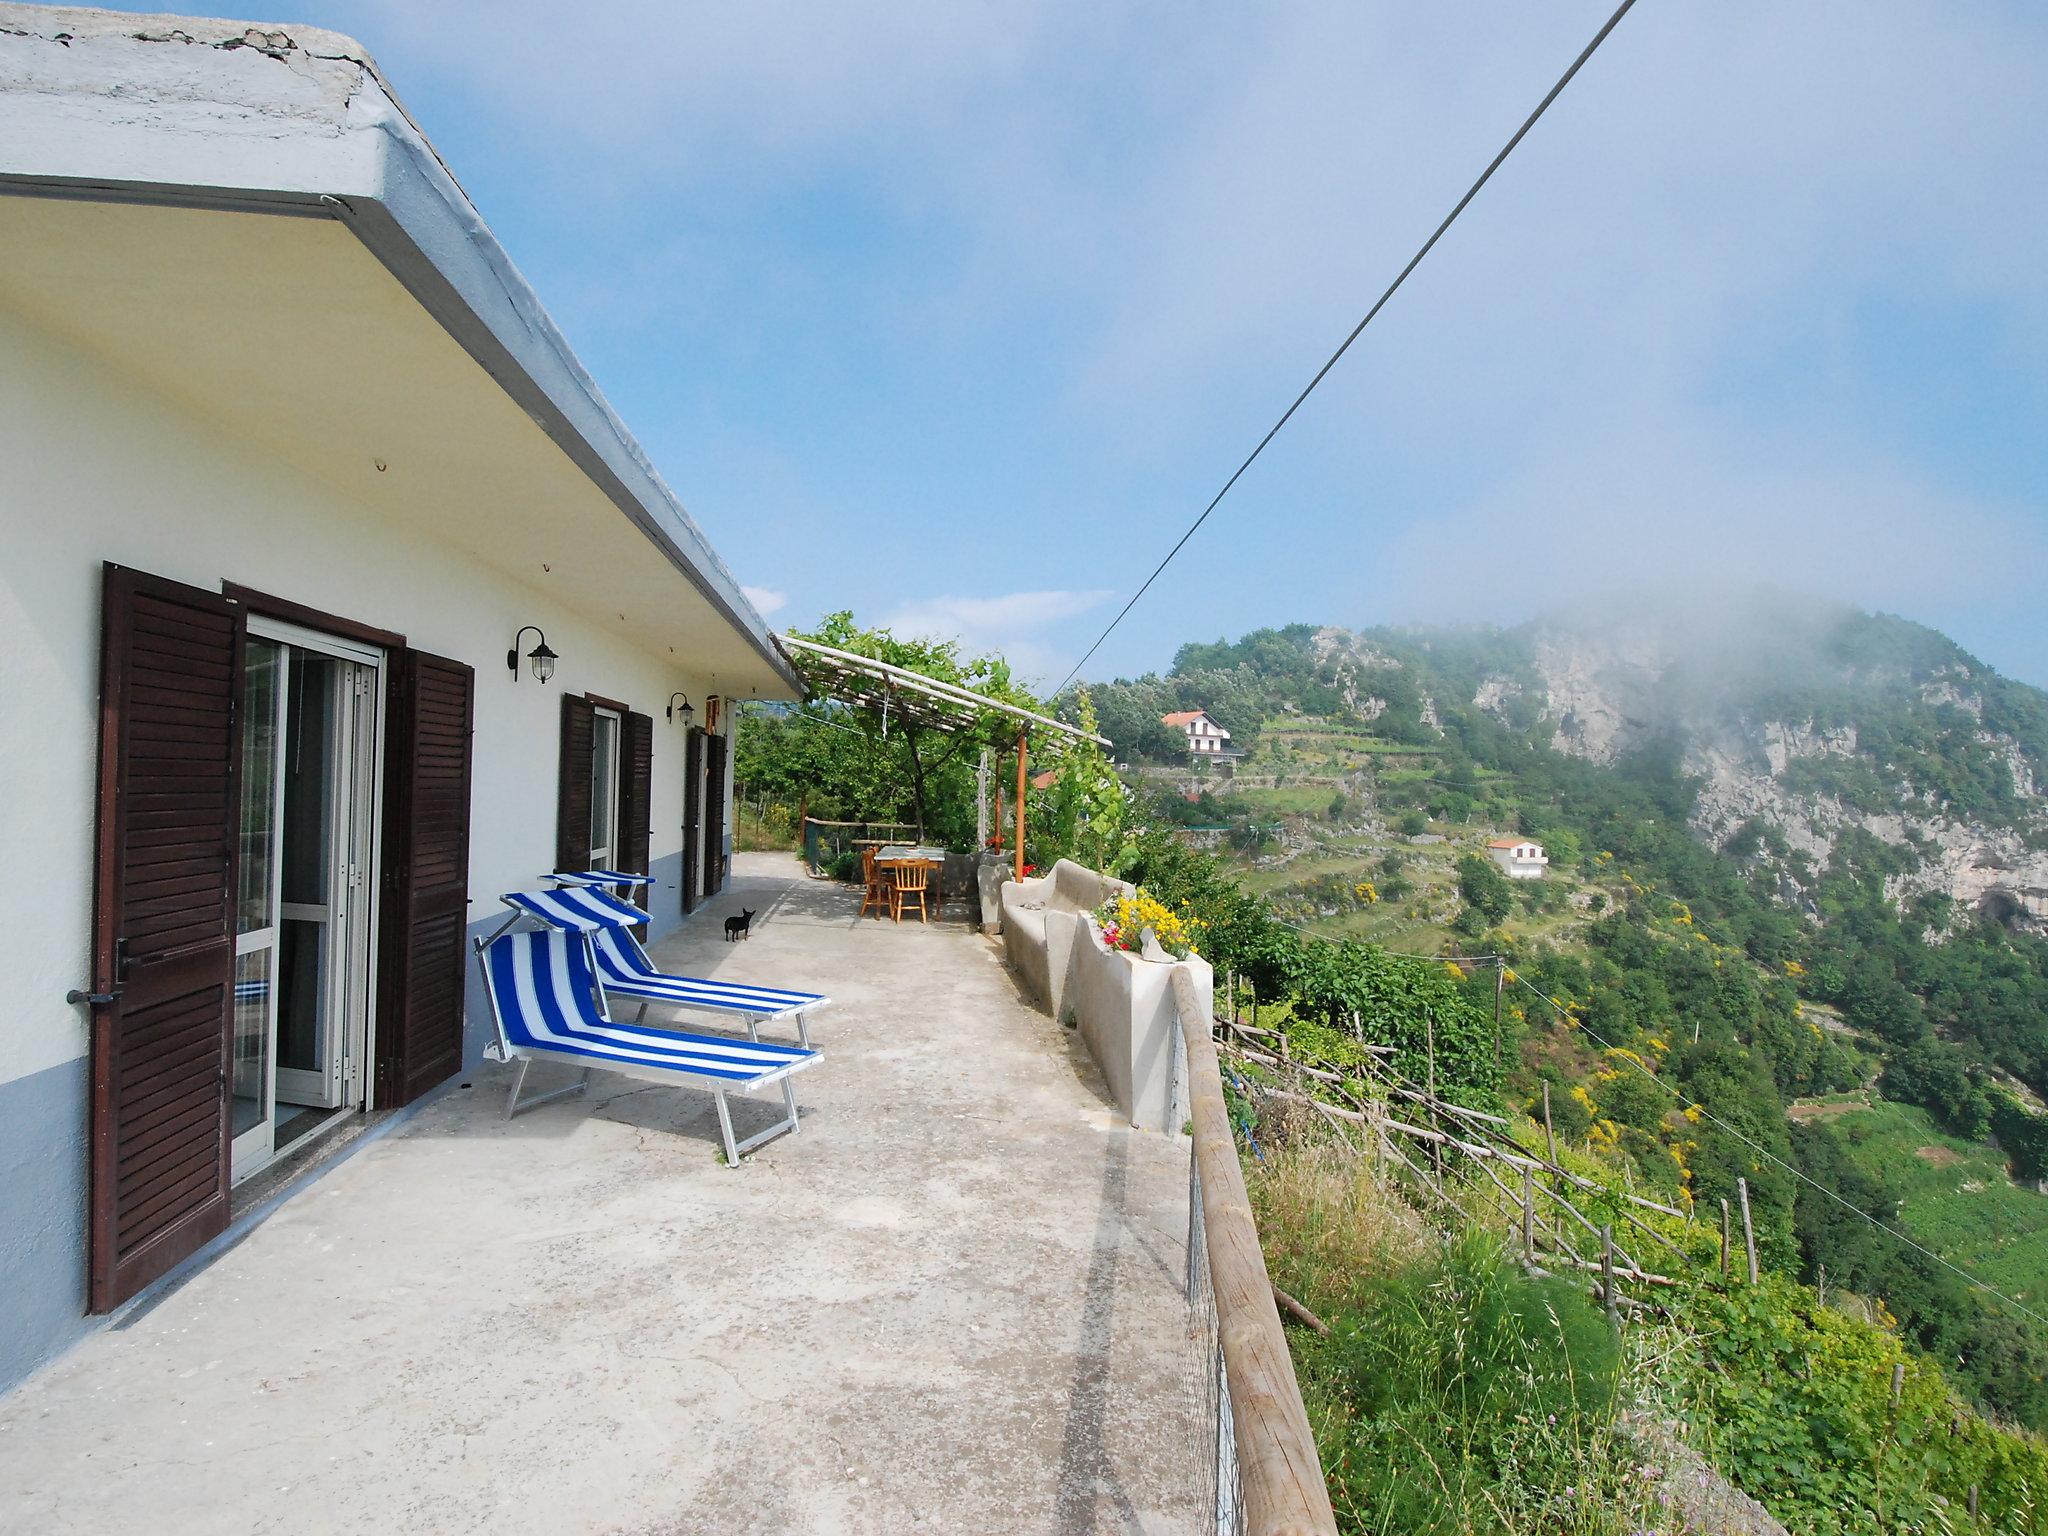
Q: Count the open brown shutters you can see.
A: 6